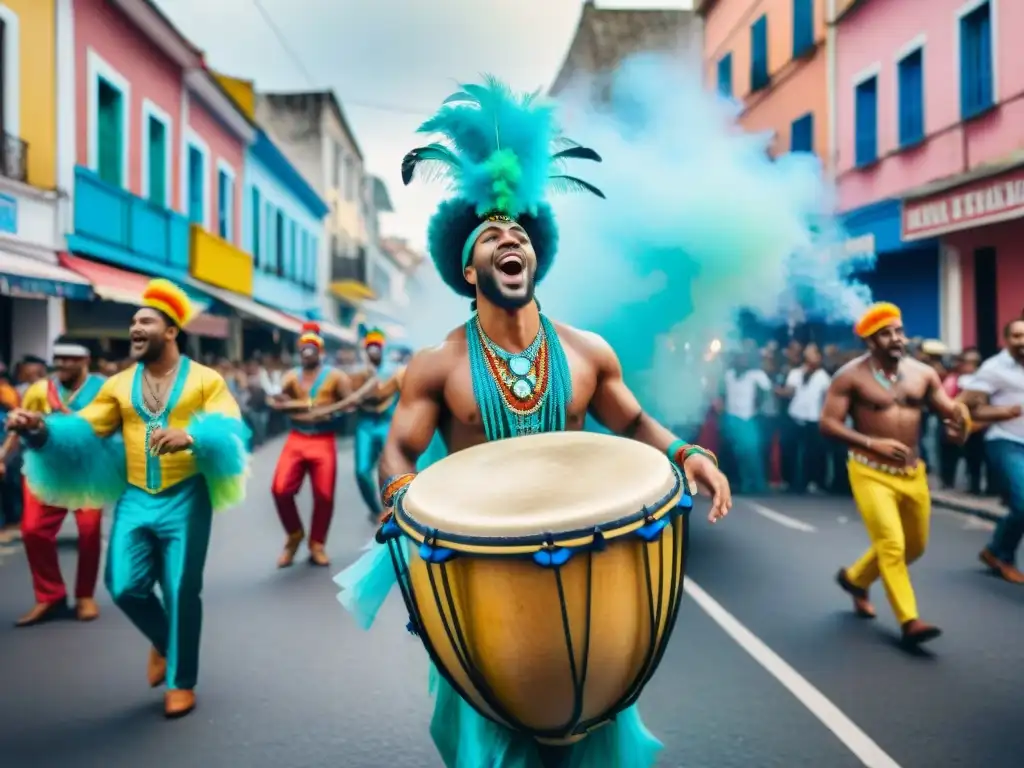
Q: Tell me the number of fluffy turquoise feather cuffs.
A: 2